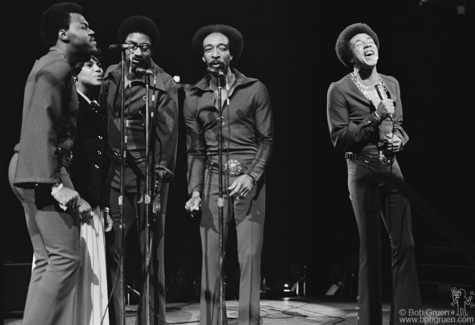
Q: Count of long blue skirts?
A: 0